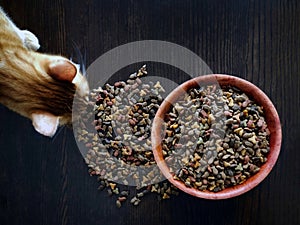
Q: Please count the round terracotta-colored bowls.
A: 1